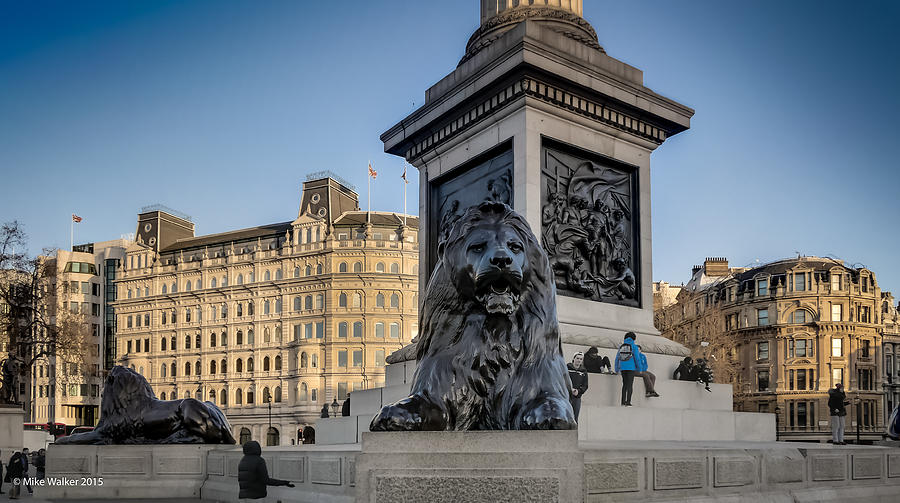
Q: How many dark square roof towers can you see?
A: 2